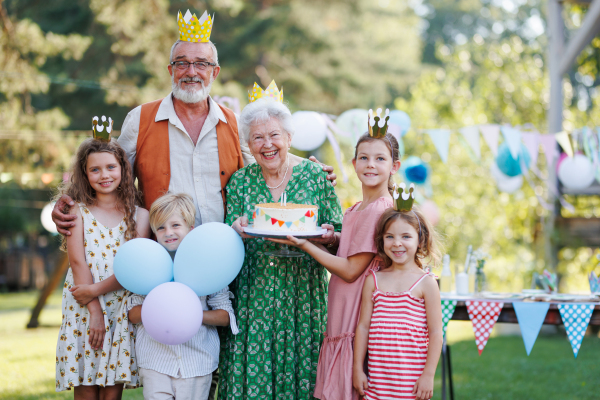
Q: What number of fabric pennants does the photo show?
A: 11